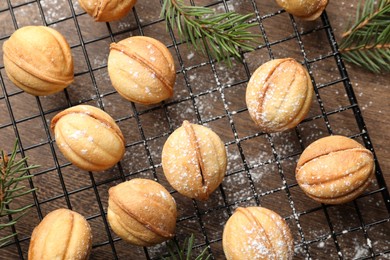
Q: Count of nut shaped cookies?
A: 11